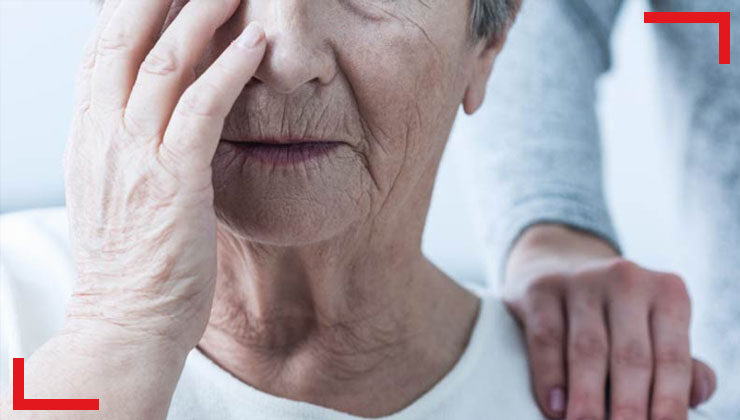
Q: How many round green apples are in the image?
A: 0